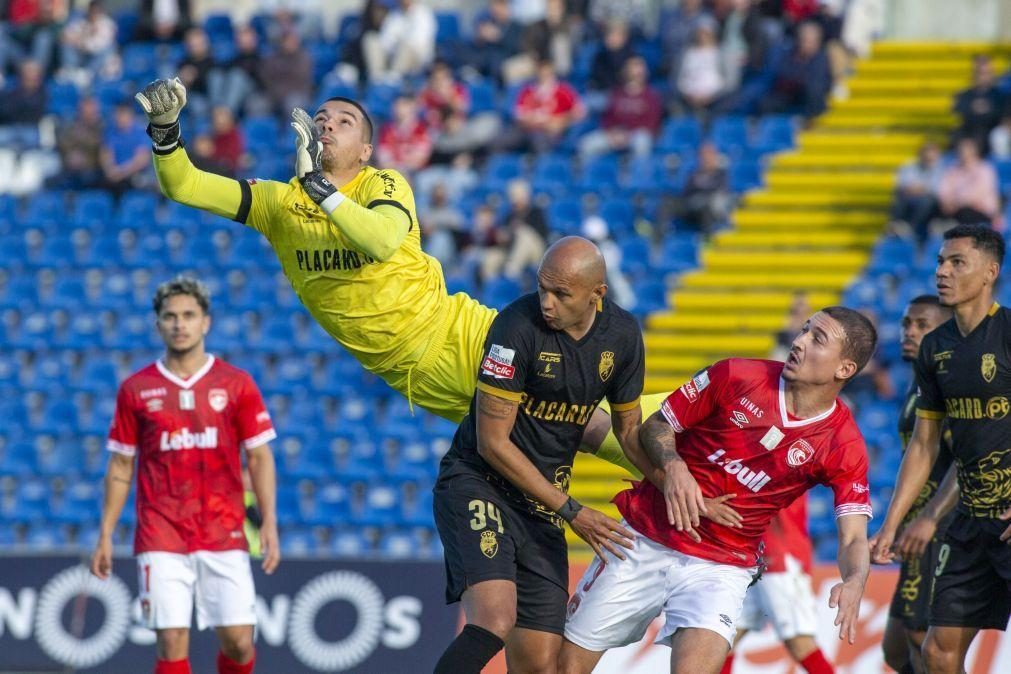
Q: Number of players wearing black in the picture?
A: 3